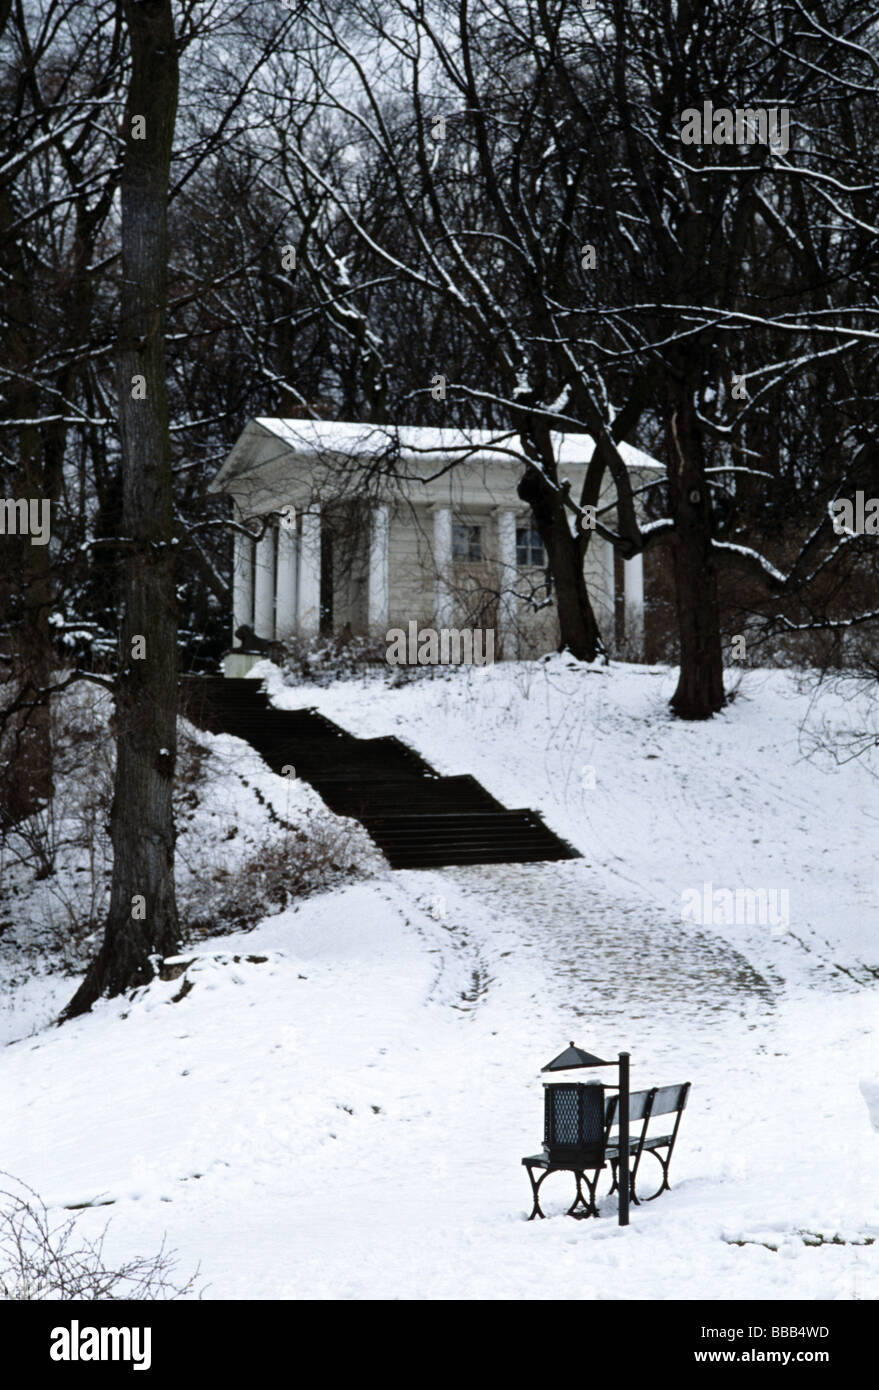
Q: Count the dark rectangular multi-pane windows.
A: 2